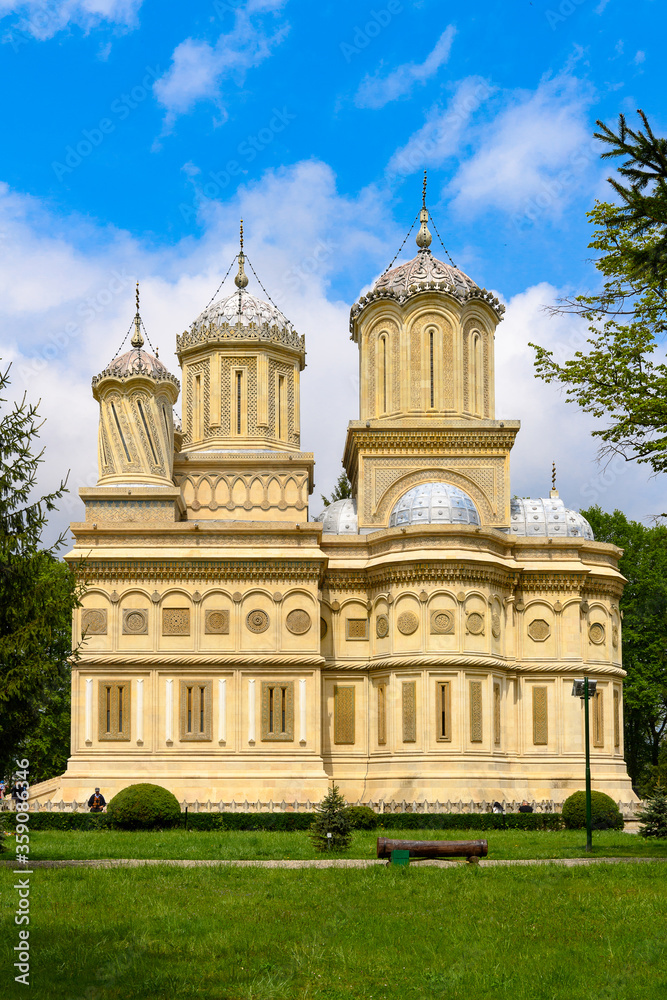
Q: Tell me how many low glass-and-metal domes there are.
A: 3